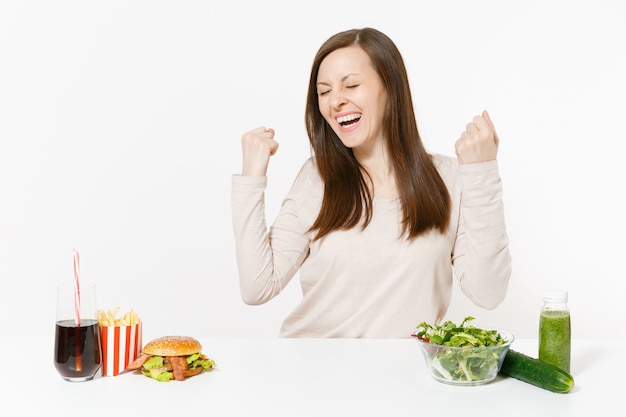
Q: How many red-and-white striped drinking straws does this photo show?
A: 1